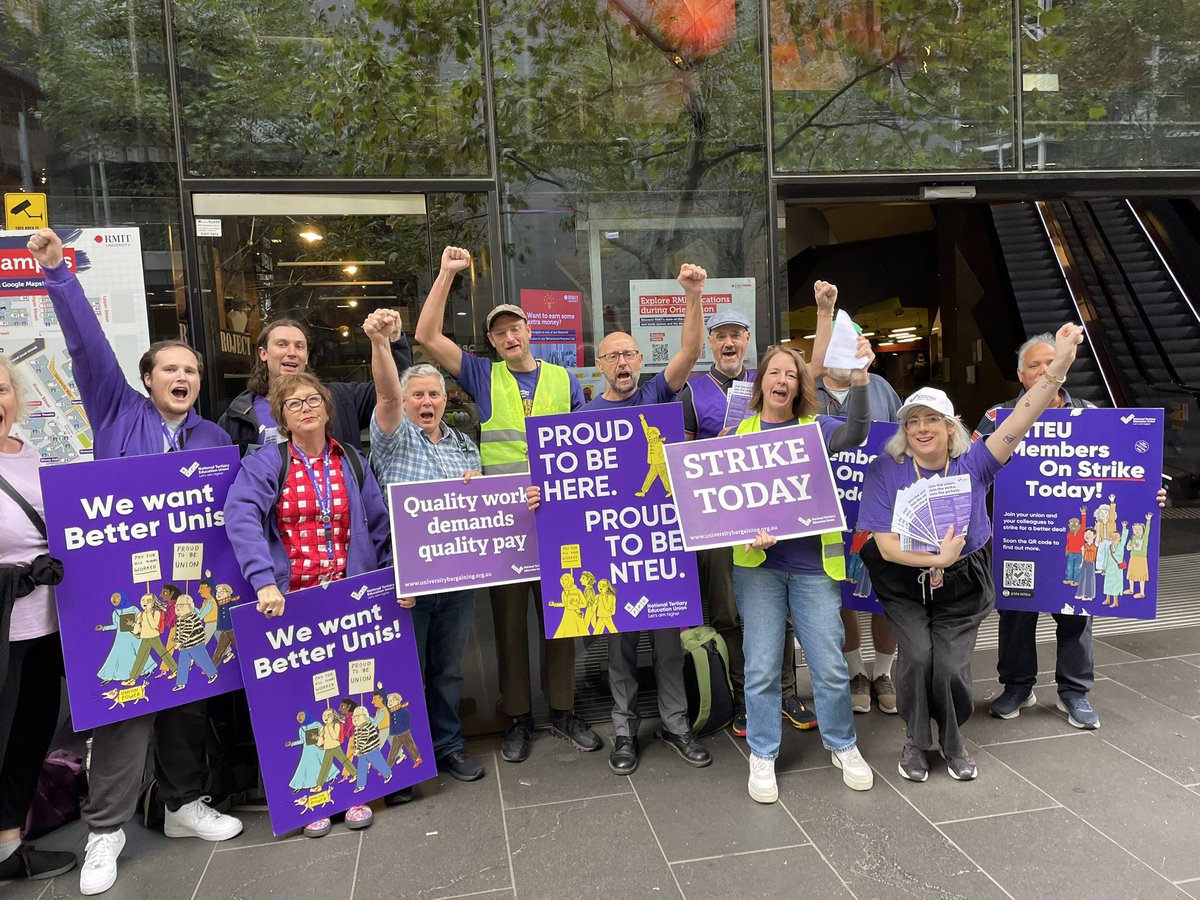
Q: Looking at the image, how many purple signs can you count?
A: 7